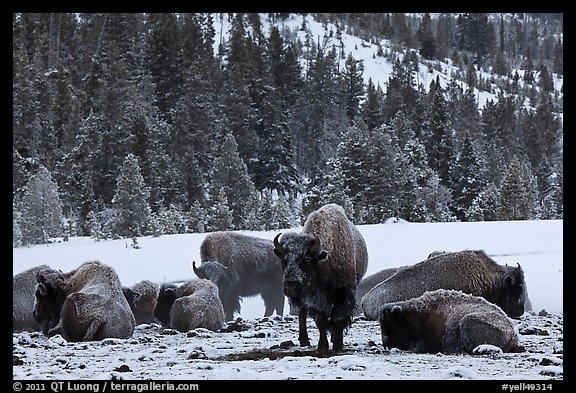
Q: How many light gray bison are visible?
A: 0